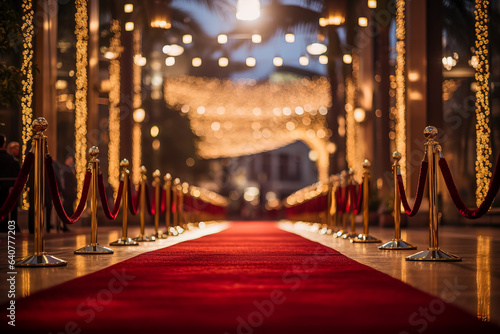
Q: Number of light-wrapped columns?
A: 7